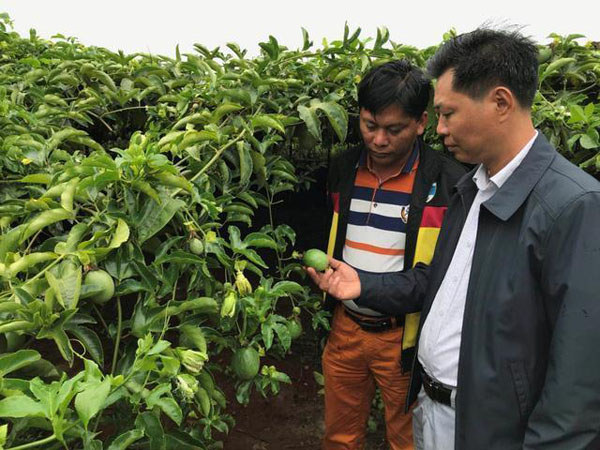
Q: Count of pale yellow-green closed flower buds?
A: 4